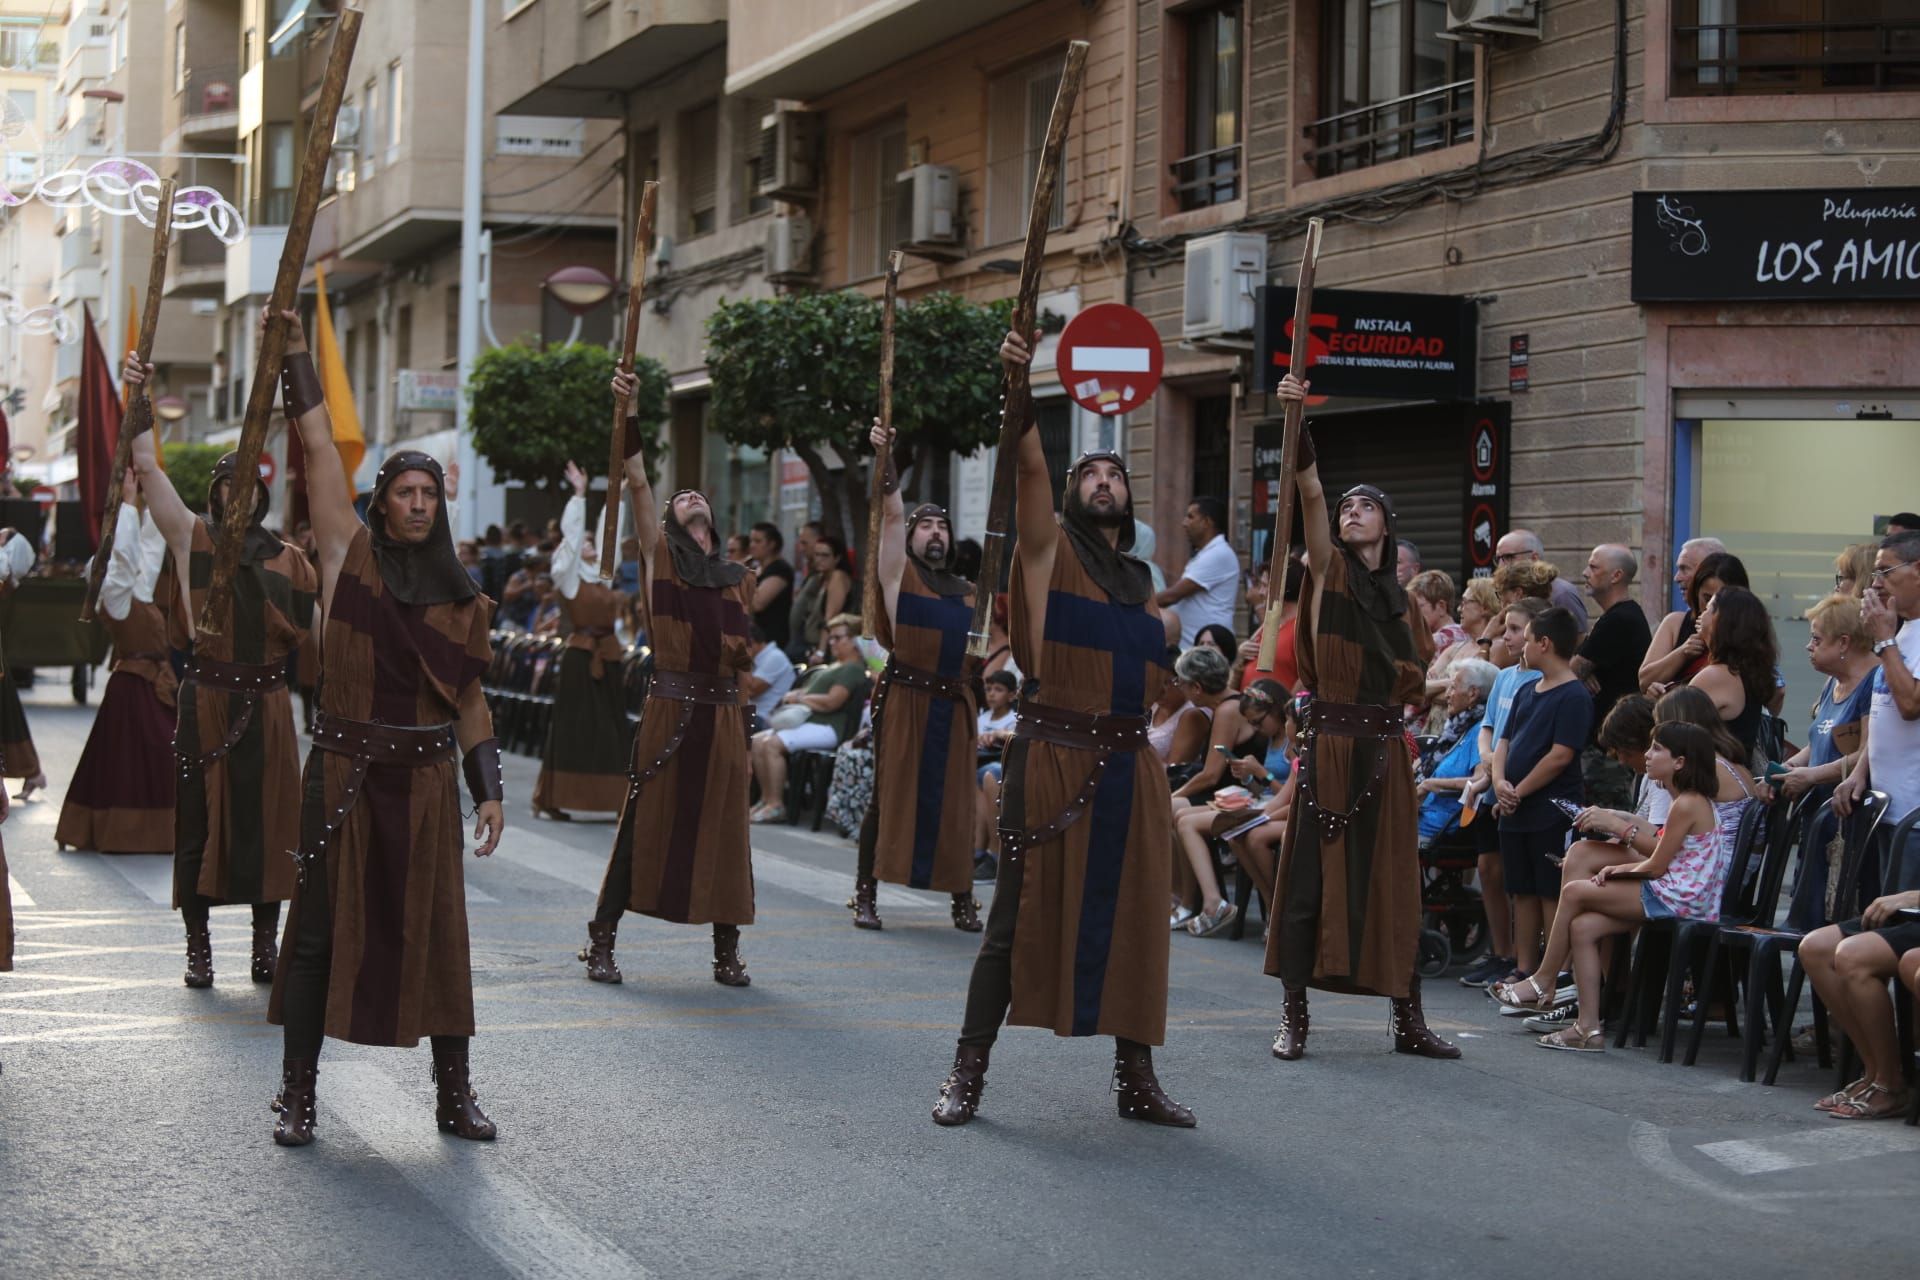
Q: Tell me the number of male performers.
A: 6